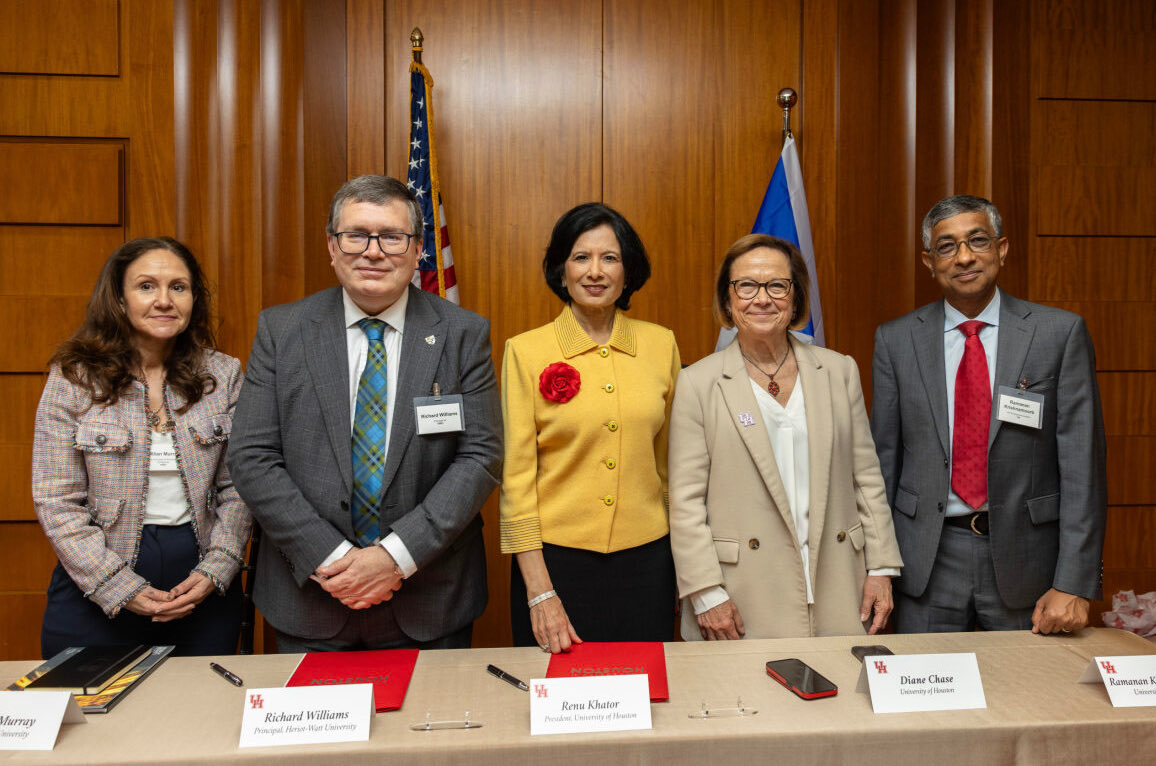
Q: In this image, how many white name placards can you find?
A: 5